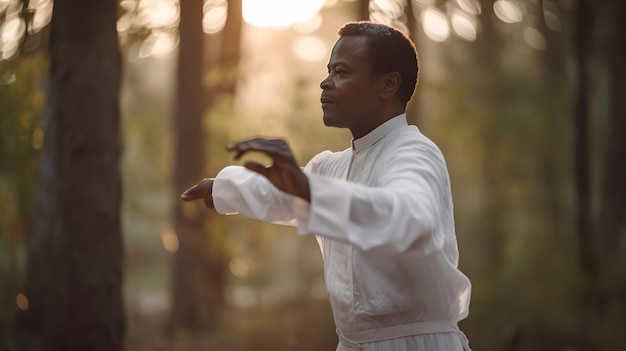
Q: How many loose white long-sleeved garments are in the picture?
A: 1